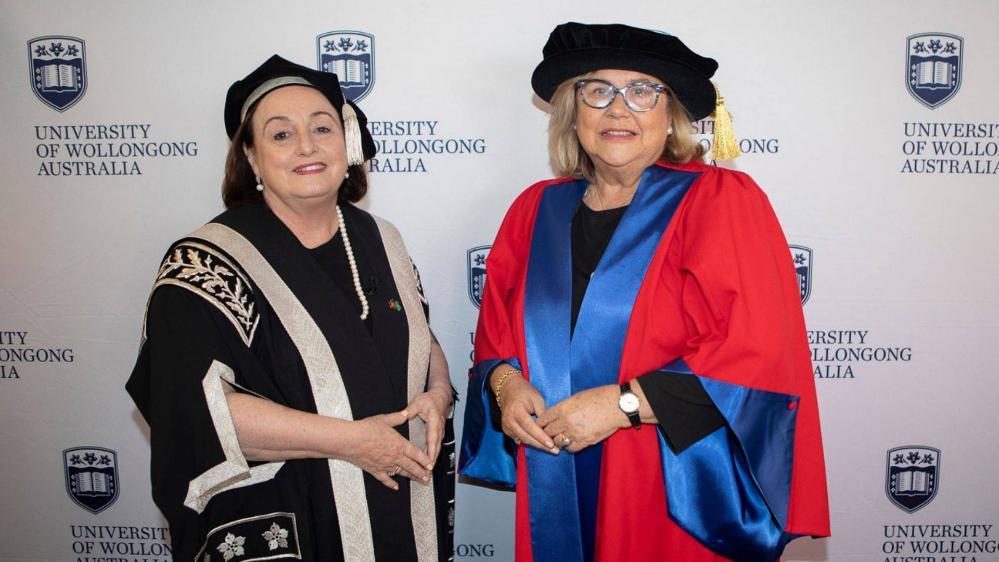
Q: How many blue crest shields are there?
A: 7